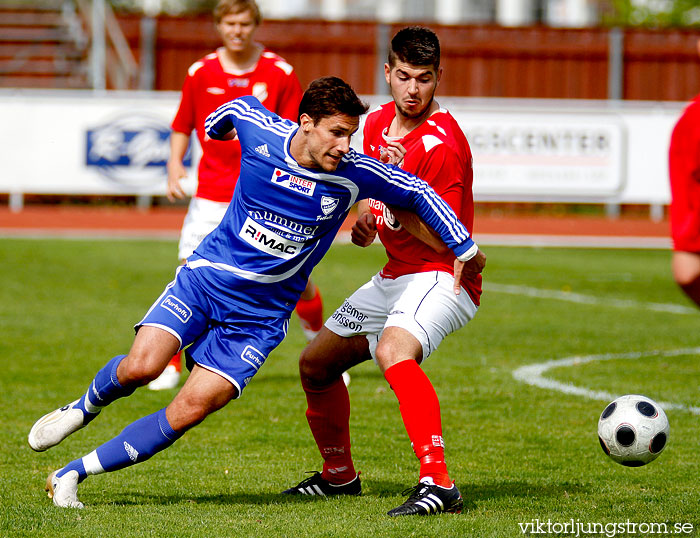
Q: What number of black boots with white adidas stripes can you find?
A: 2